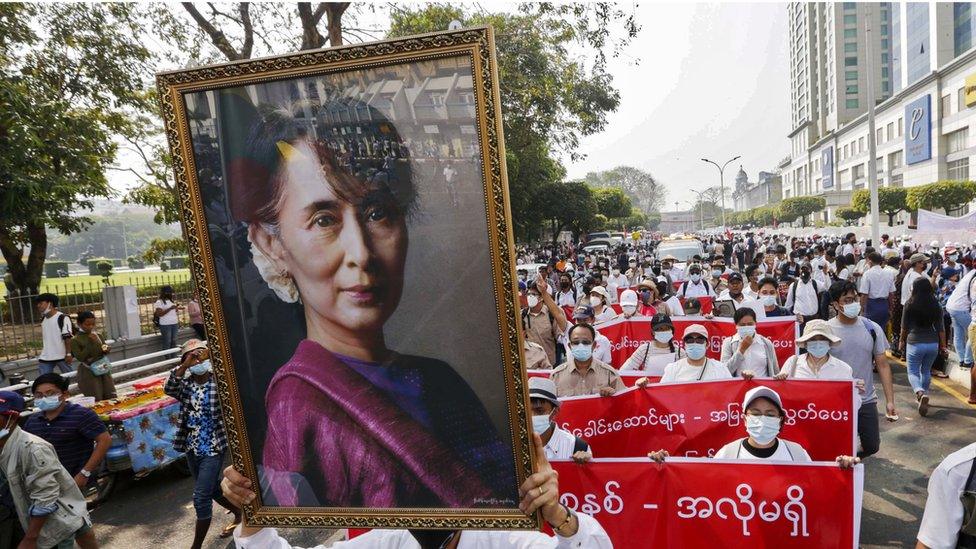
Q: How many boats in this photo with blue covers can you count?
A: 0